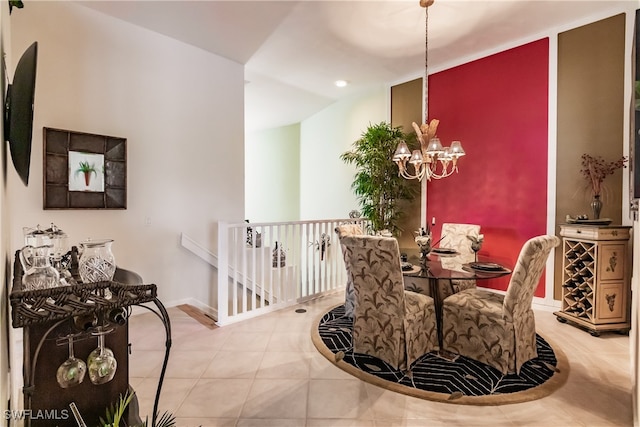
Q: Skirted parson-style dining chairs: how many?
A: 4